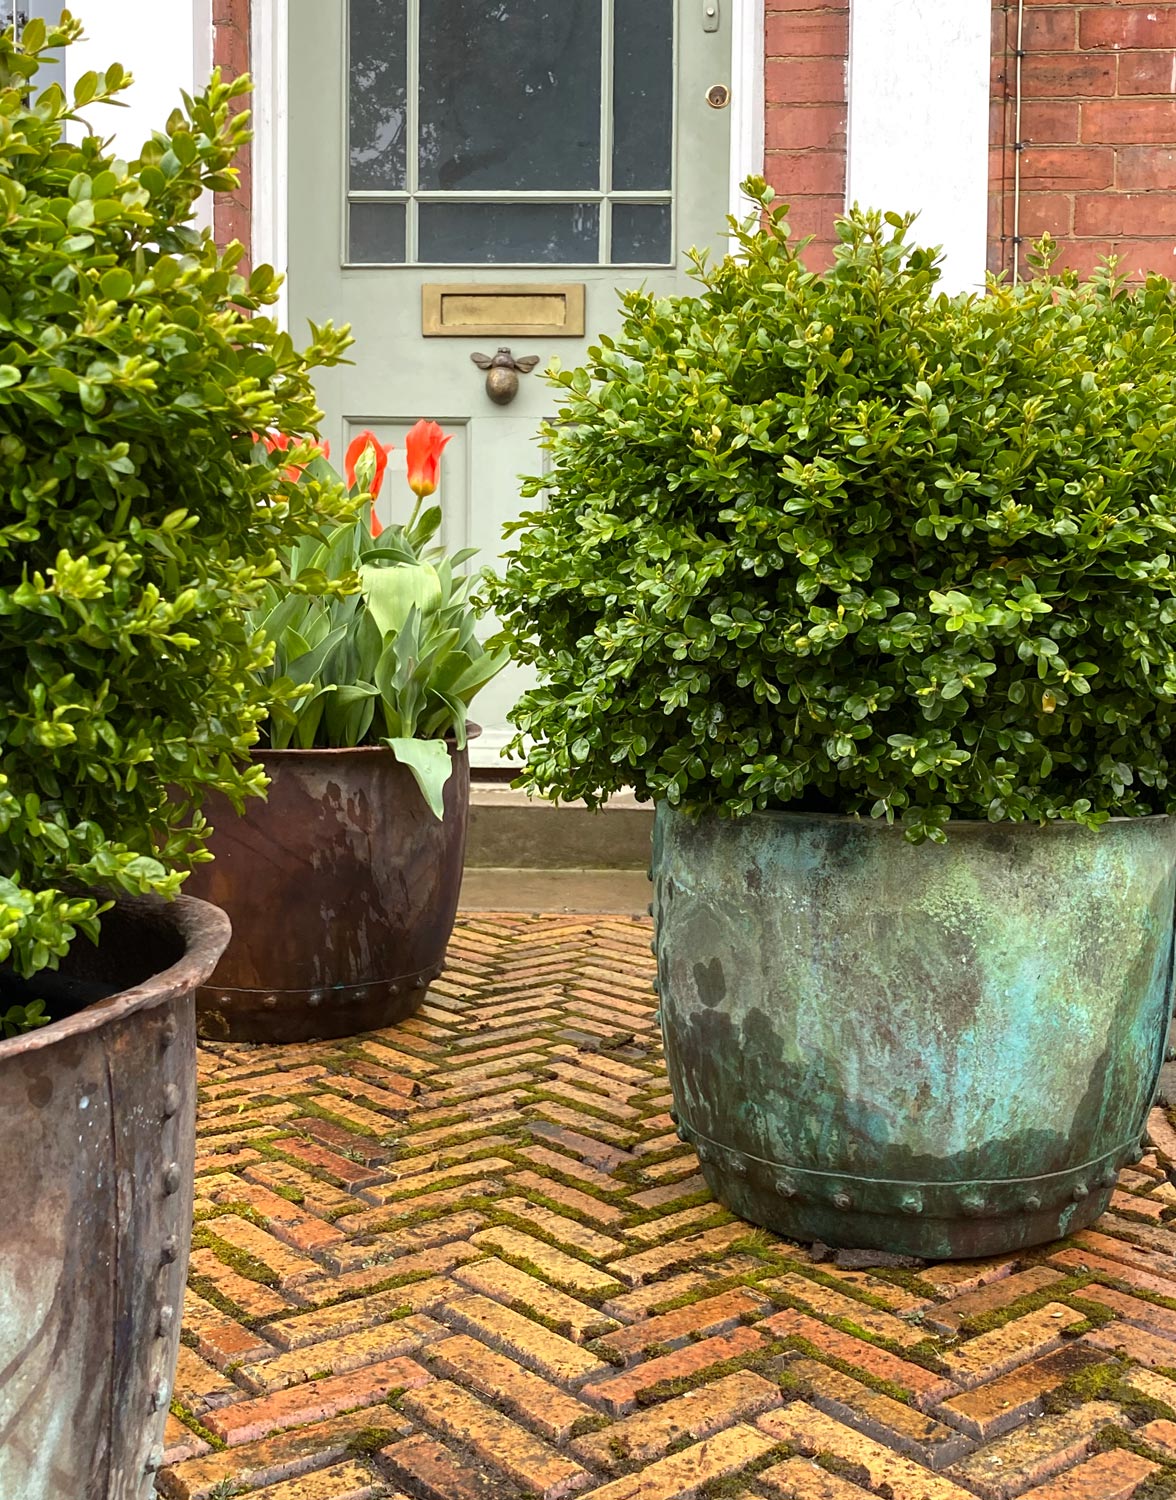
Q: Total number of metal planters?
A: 3